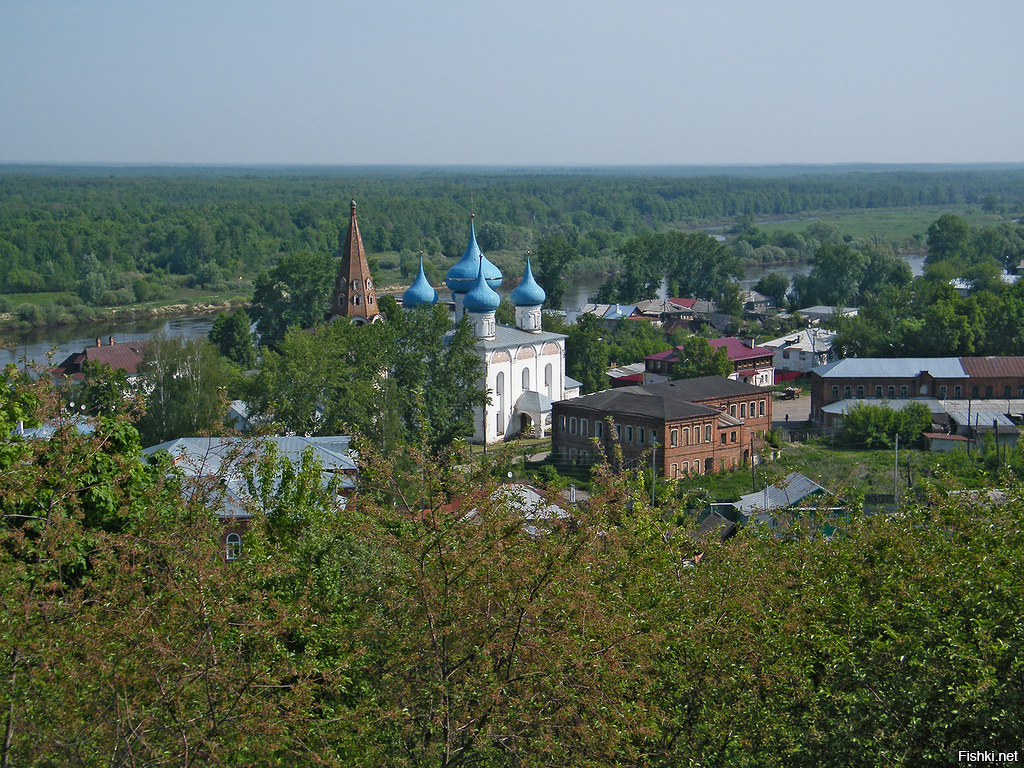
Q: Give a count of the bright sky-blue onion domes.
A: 4